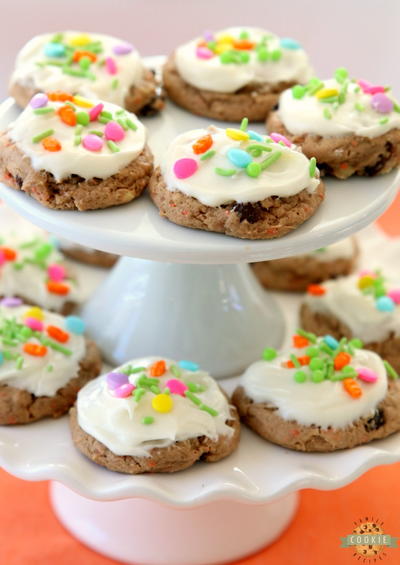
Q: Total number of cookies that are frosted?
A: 12